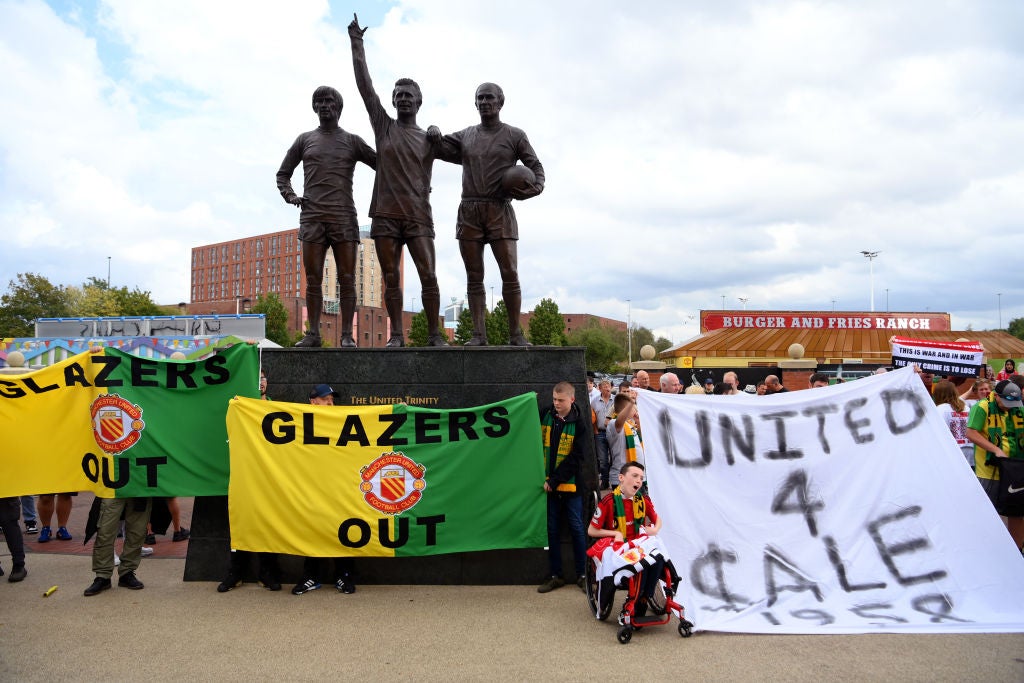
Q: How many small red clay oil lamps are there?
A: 0